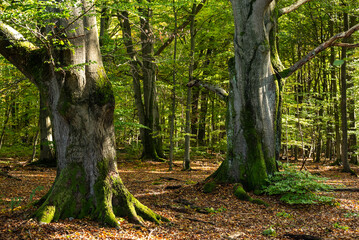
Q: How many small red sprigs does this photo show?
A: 0